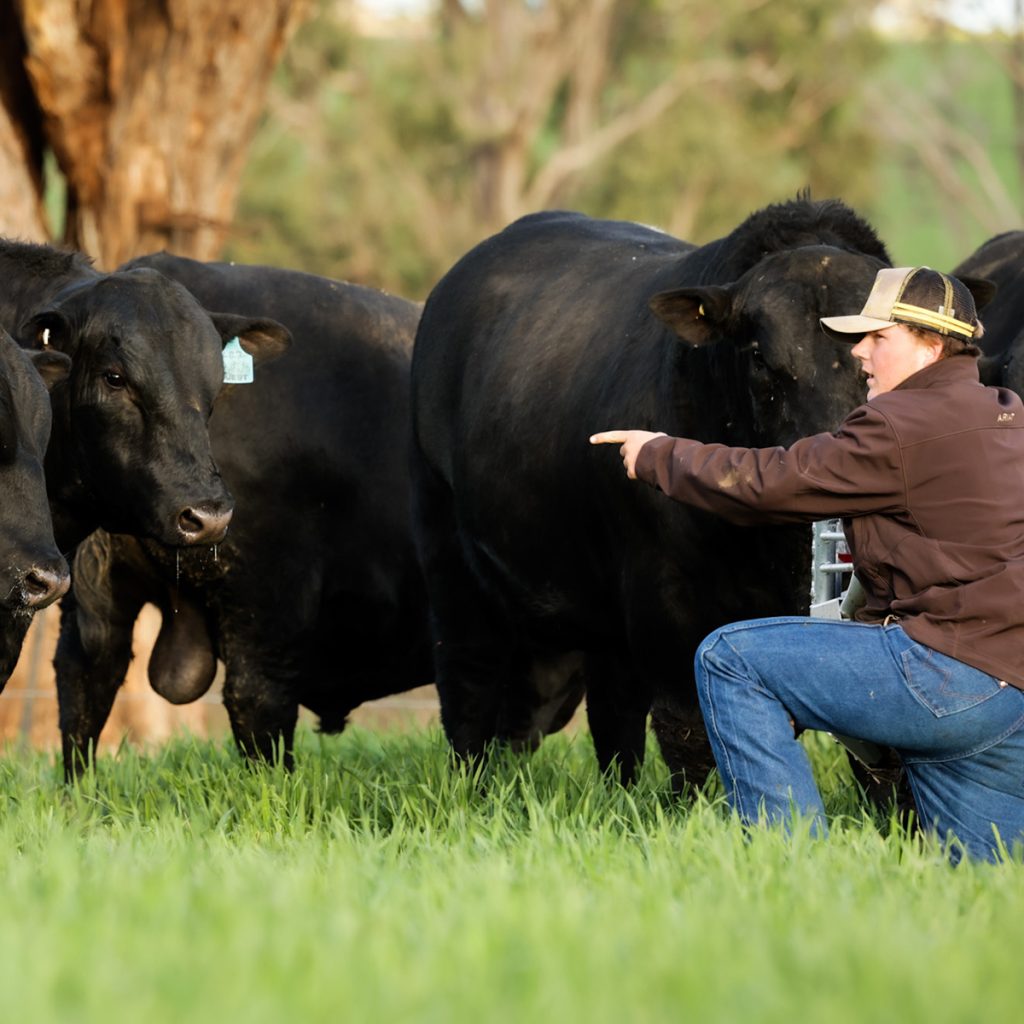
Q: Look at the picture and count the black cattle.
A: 5